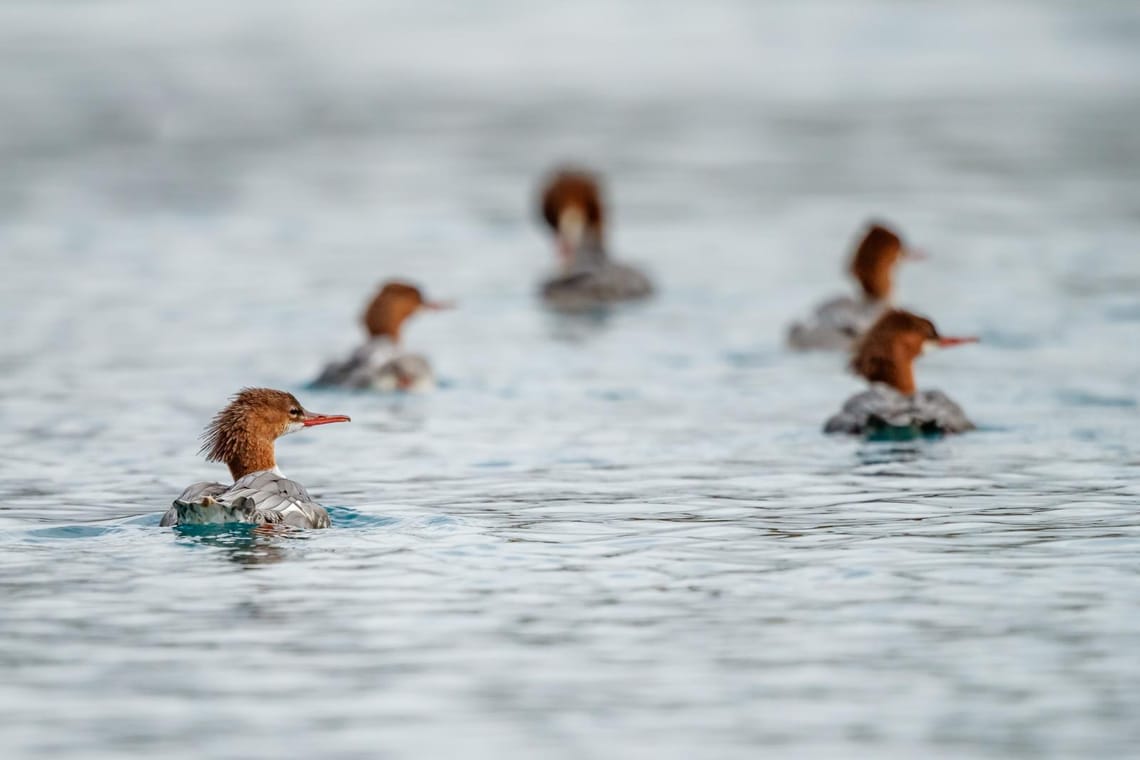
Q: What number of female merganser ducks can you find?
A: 5